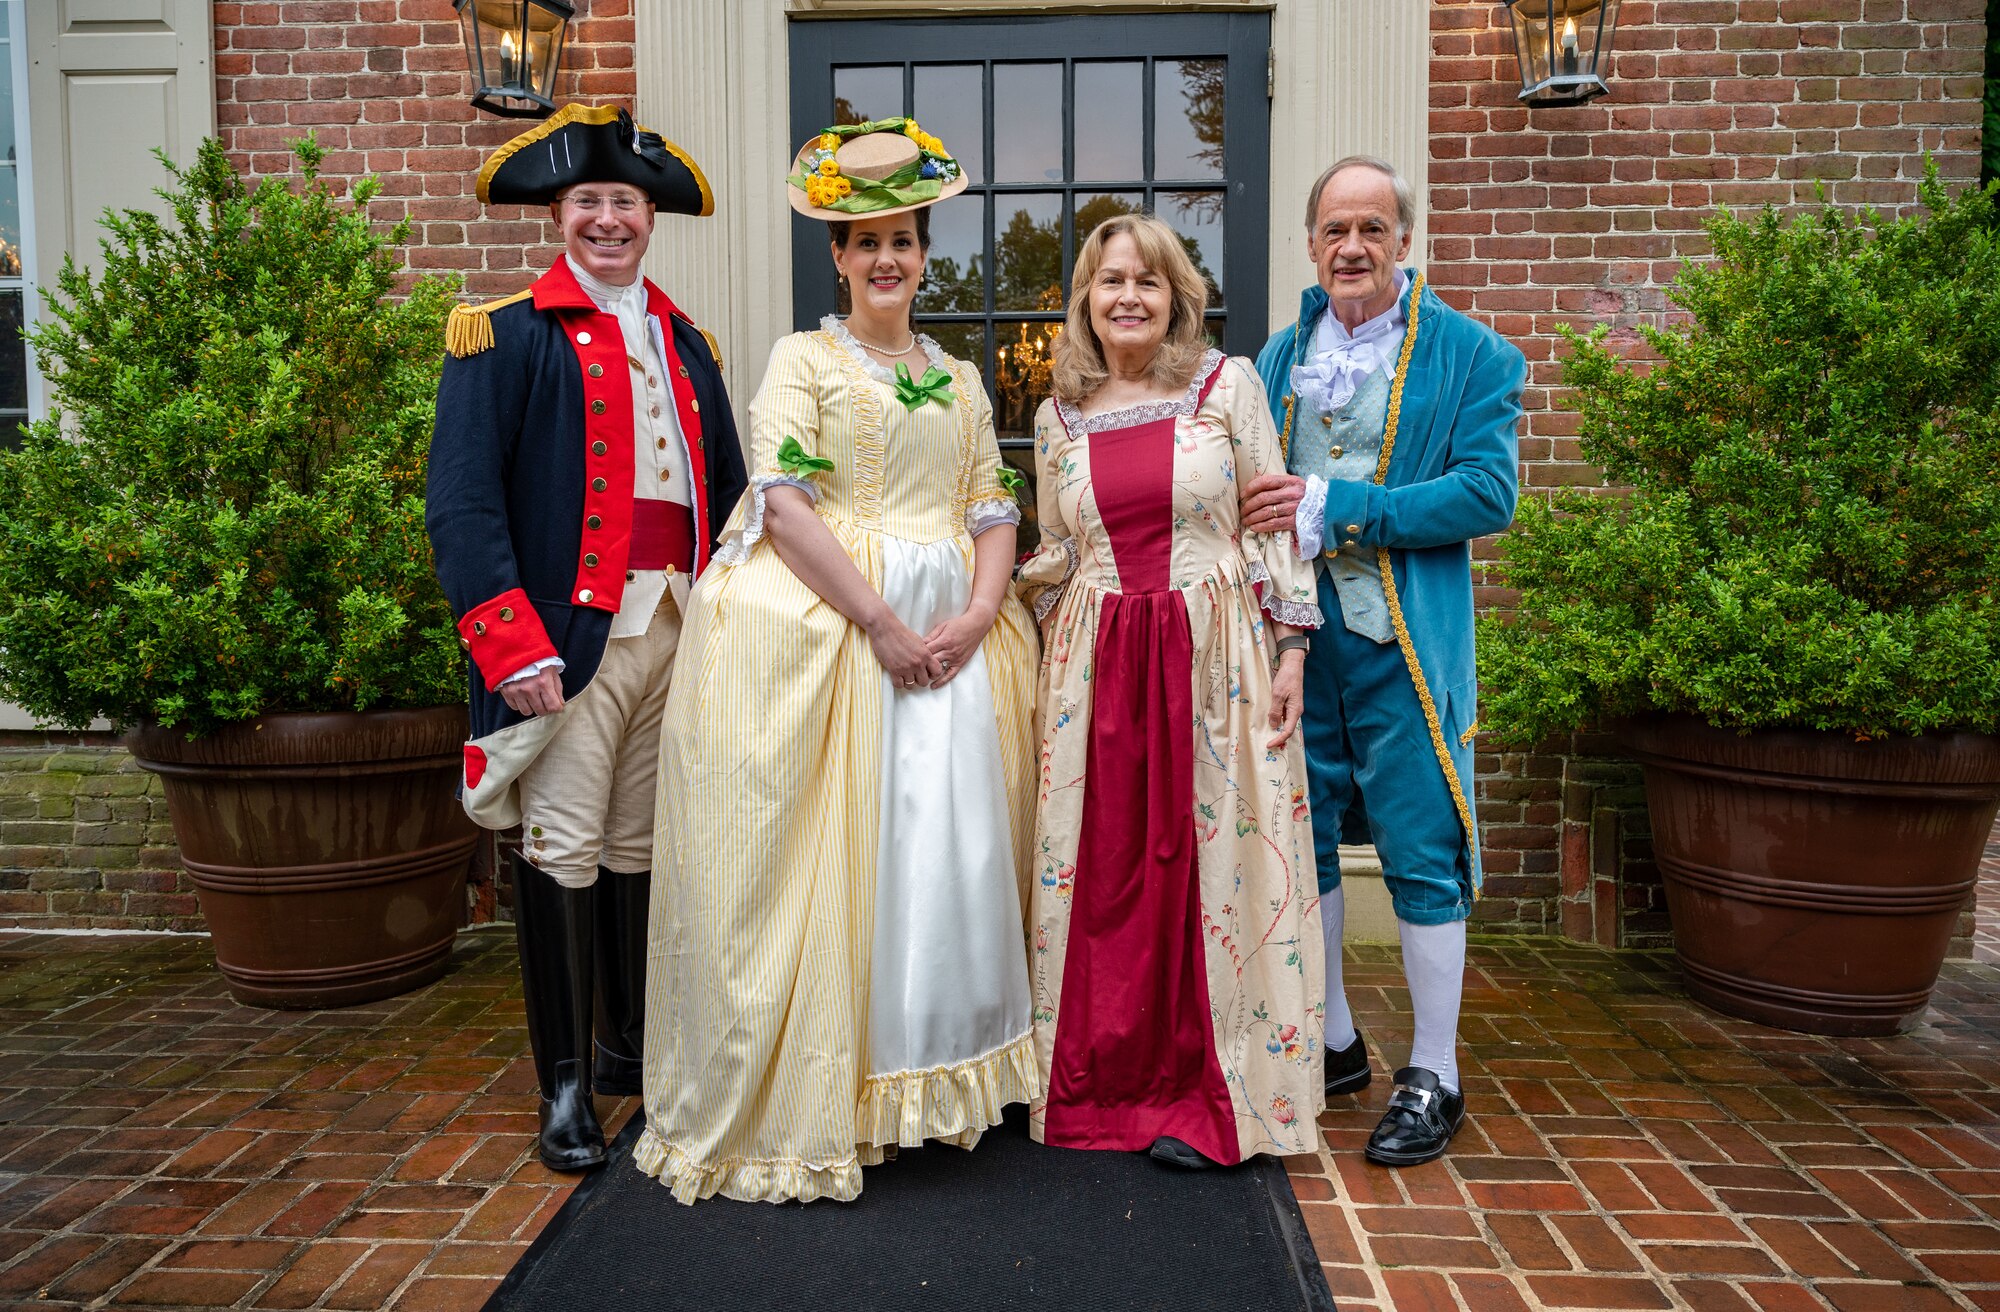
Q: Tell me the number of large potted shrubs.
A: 2